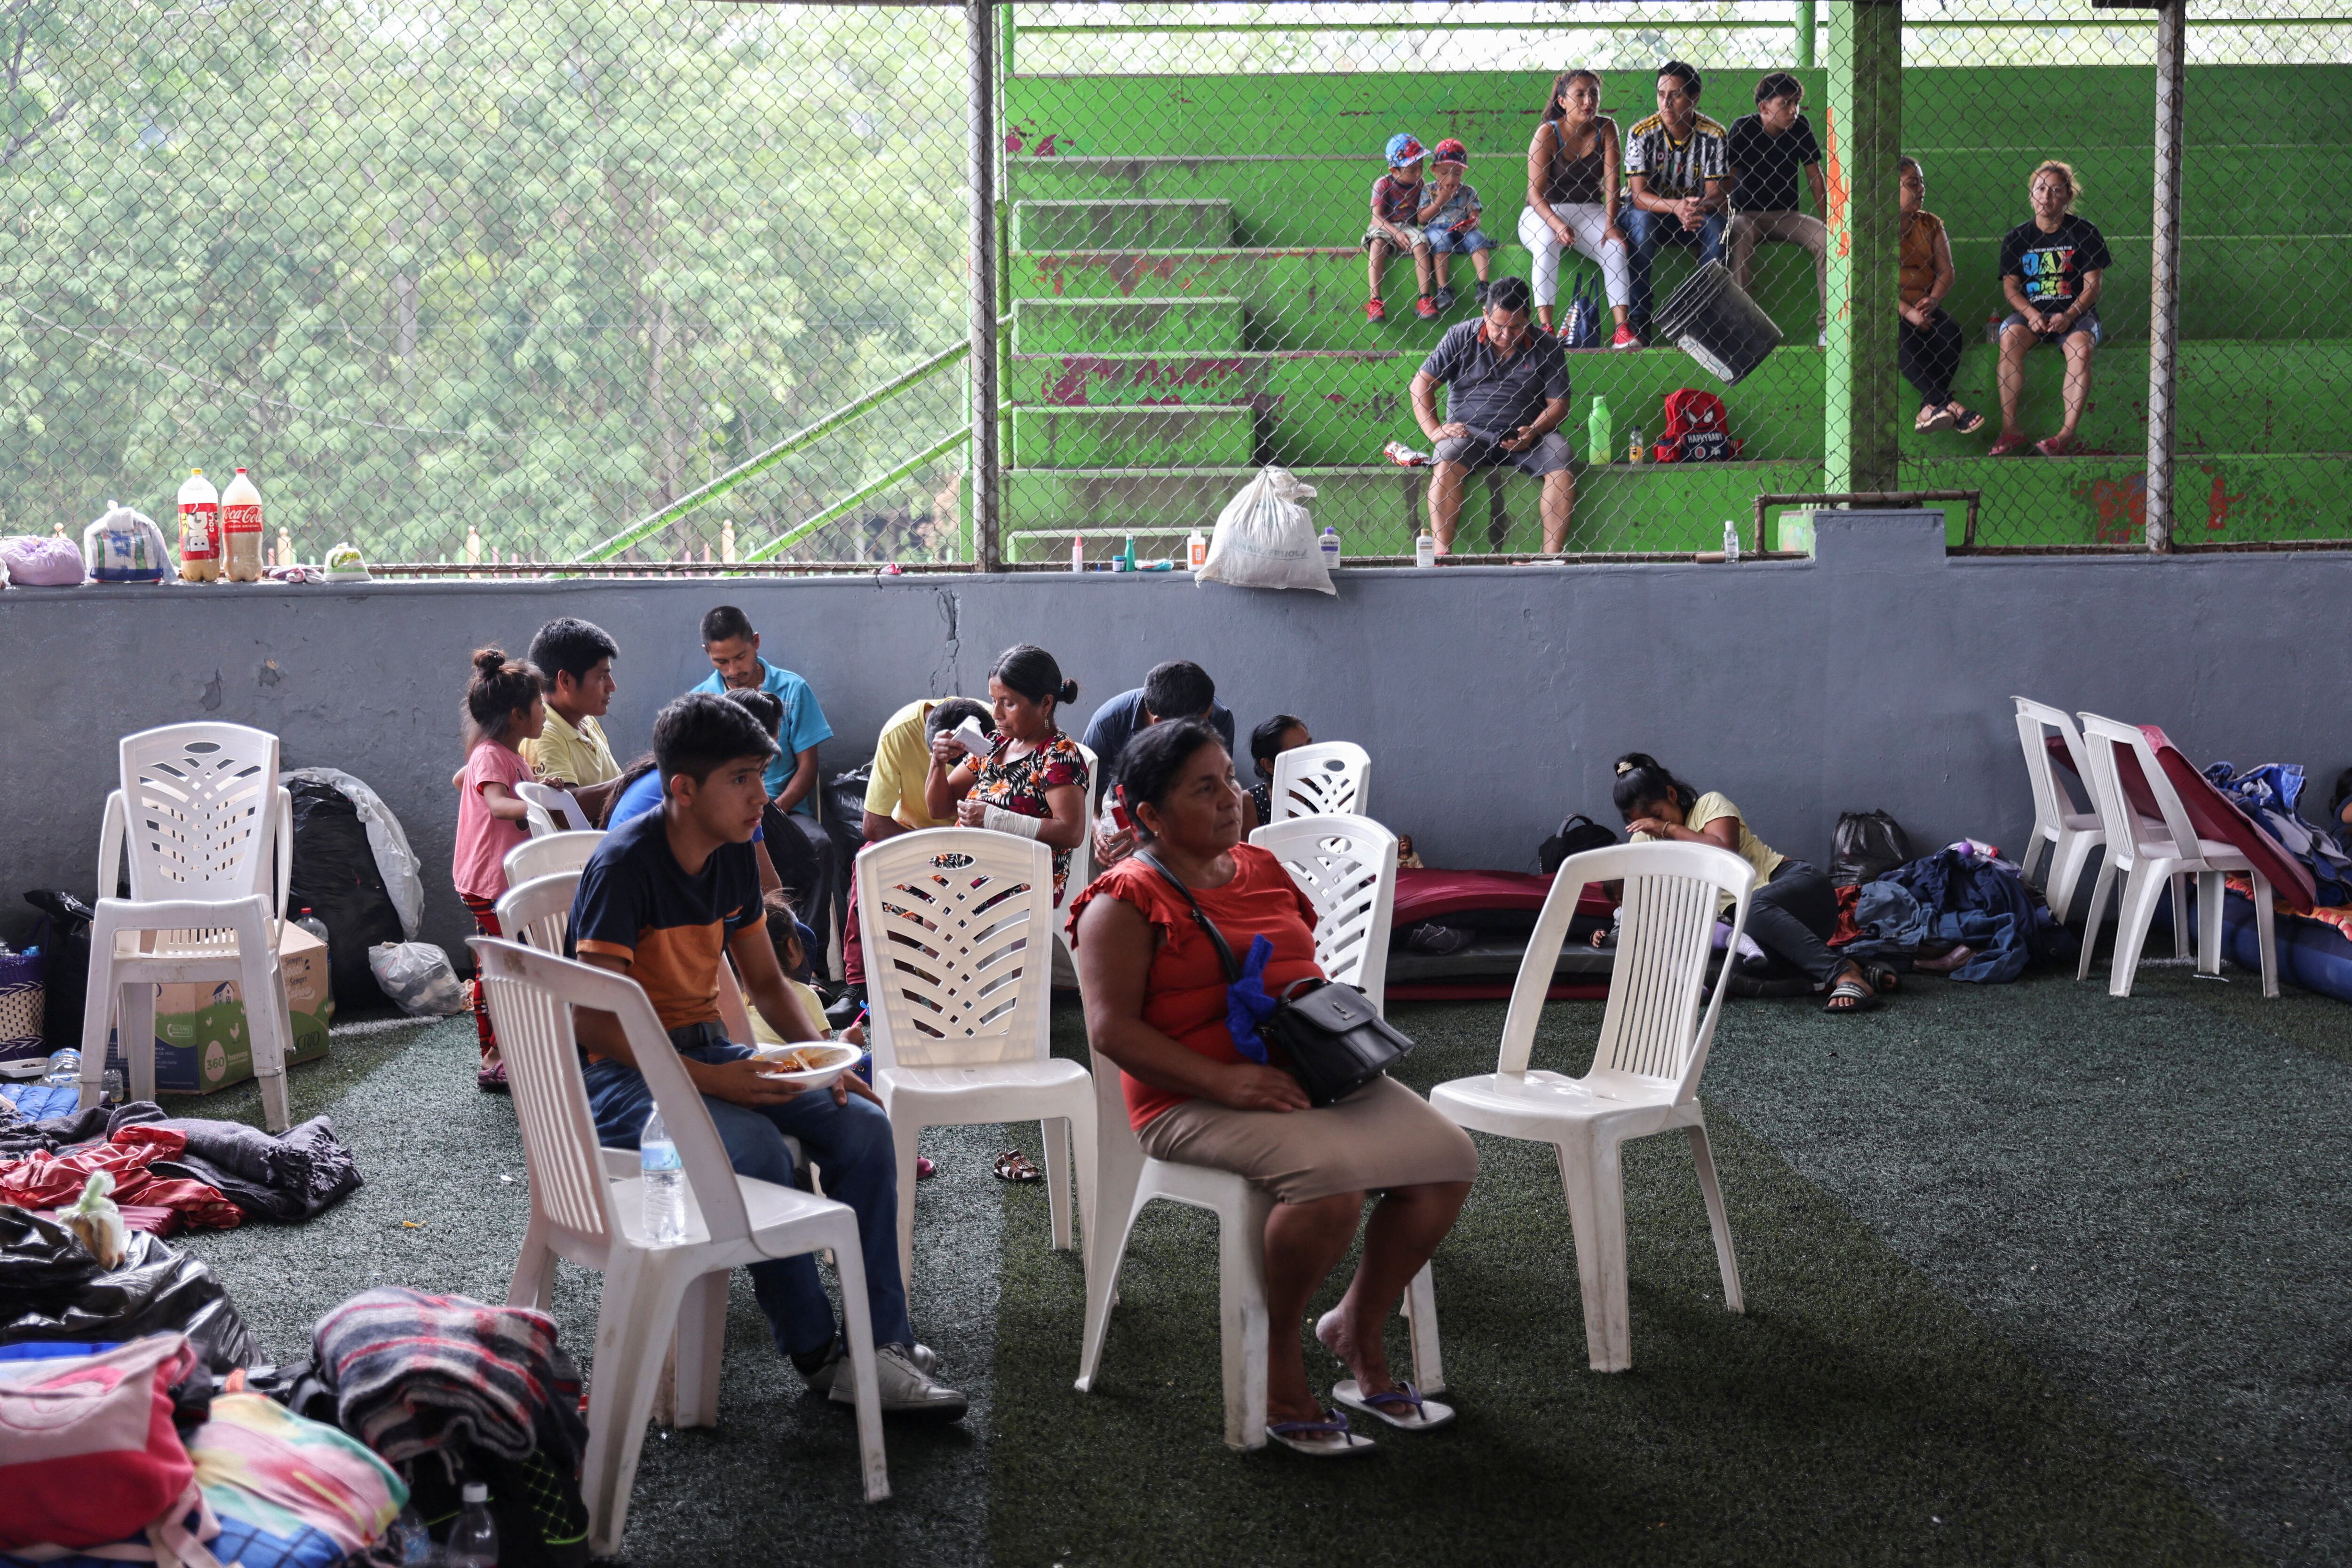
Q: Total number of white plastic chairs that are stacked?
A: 2